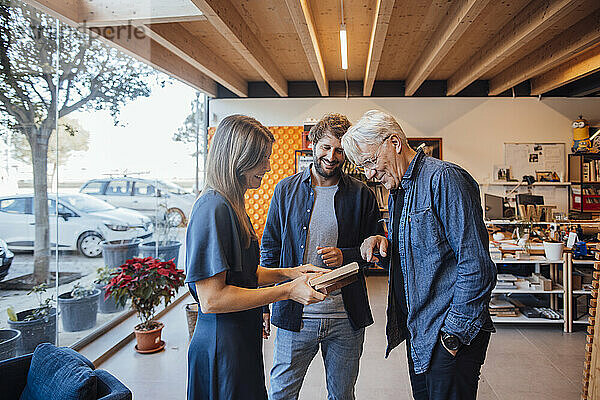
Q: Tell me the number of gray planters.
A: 6